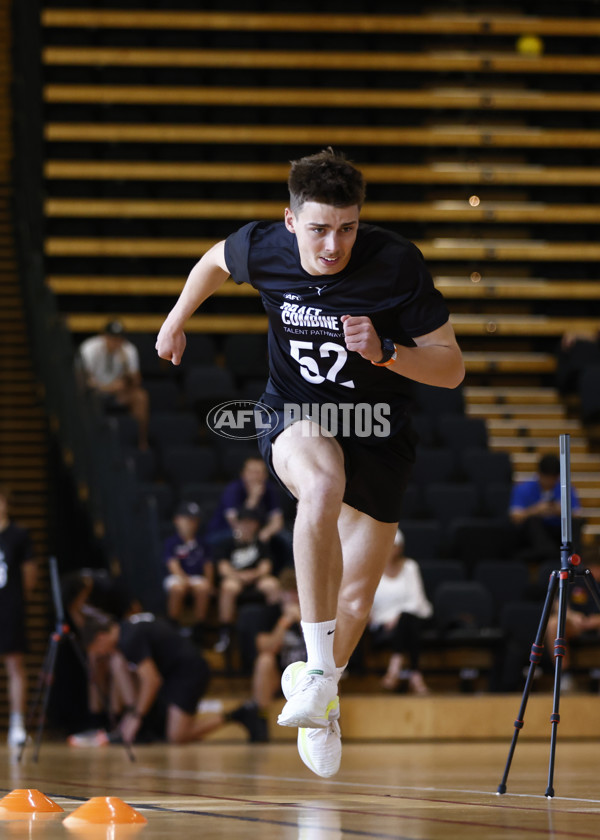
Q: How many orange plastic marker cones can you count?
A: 2